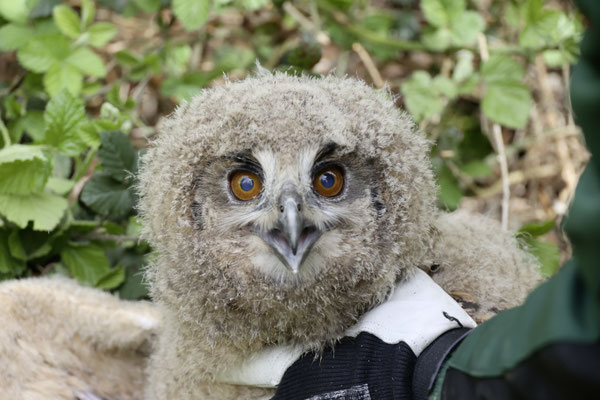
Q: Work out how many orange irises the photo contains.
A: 2